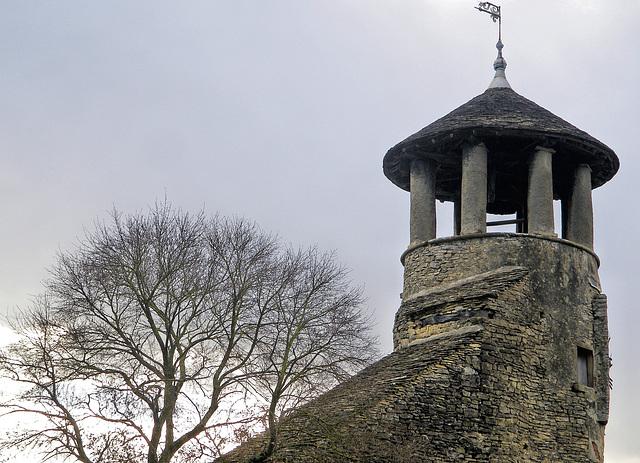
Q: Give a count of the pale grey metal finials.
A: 1